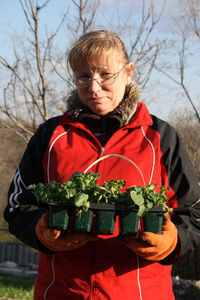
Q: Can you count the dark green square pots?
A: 5